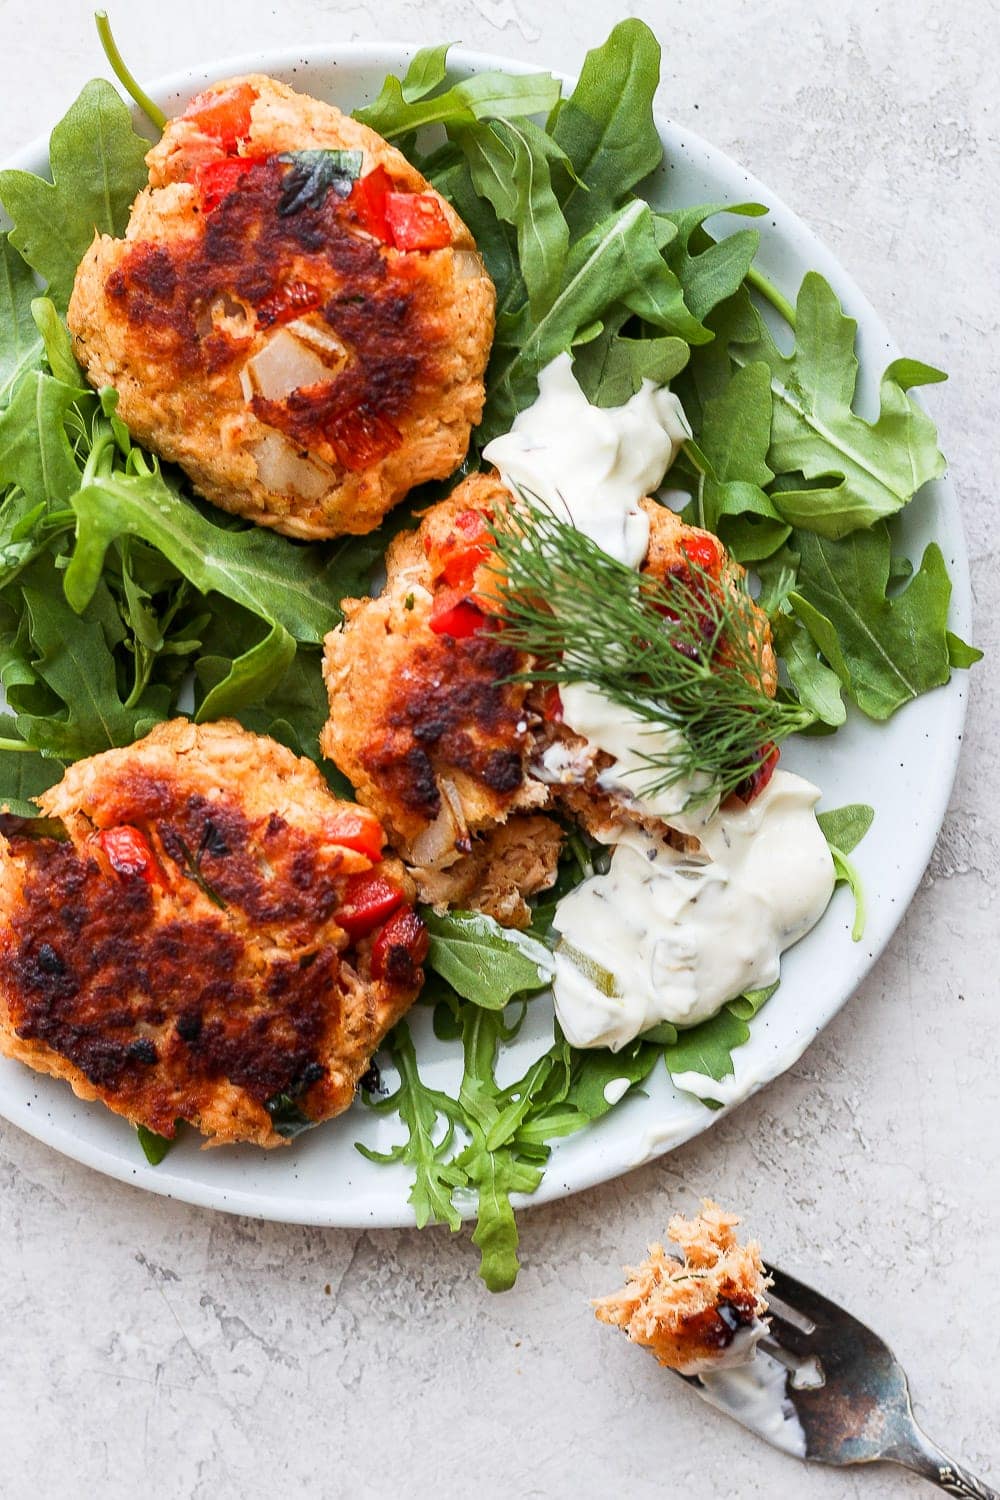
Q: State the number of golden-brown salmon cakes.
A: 3